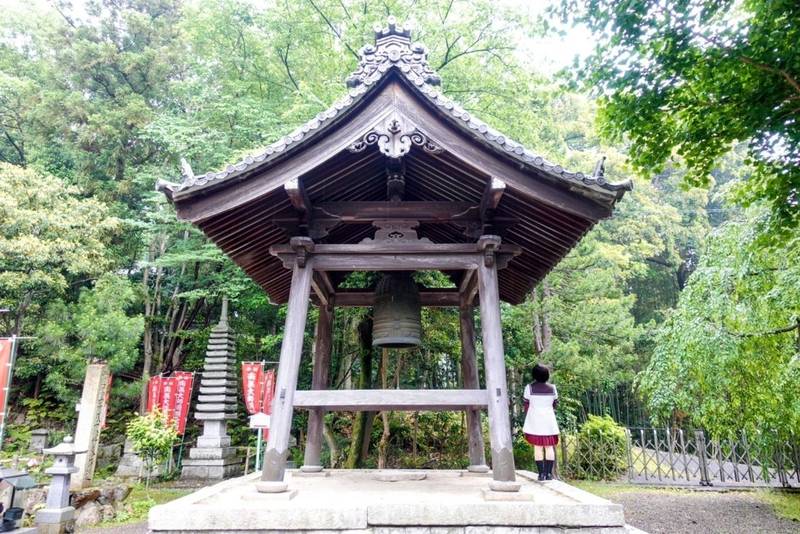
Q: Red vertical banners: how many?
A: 7